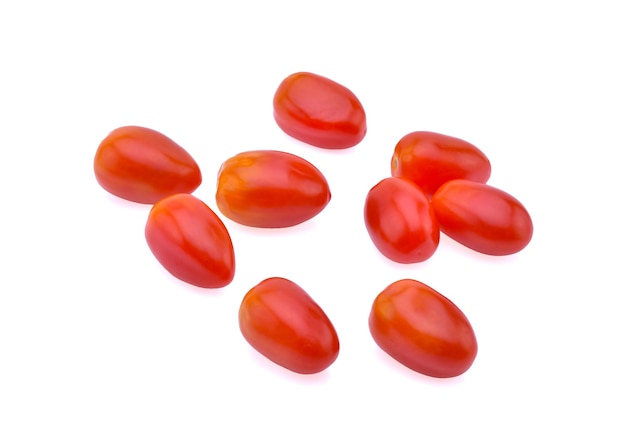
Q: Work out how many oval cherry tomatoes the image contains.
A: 9